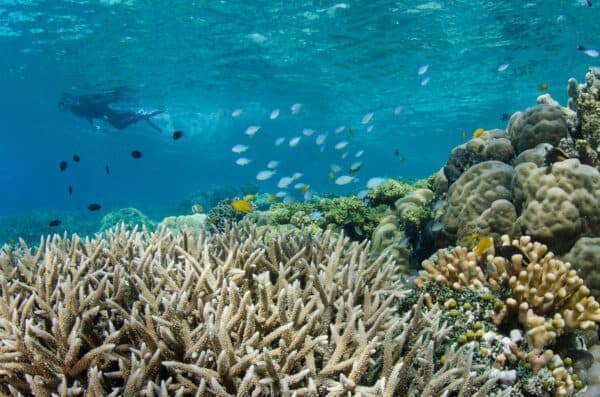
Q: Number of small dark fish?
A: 8